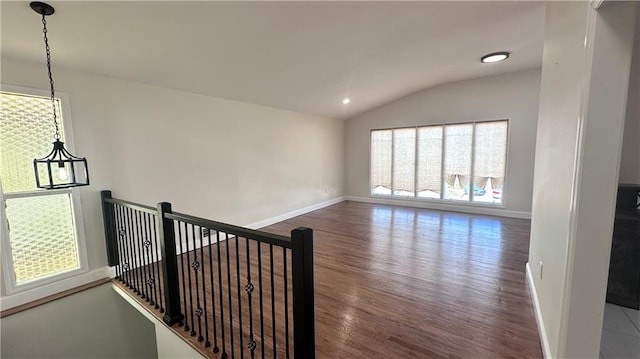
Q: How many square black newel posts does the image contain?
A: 3